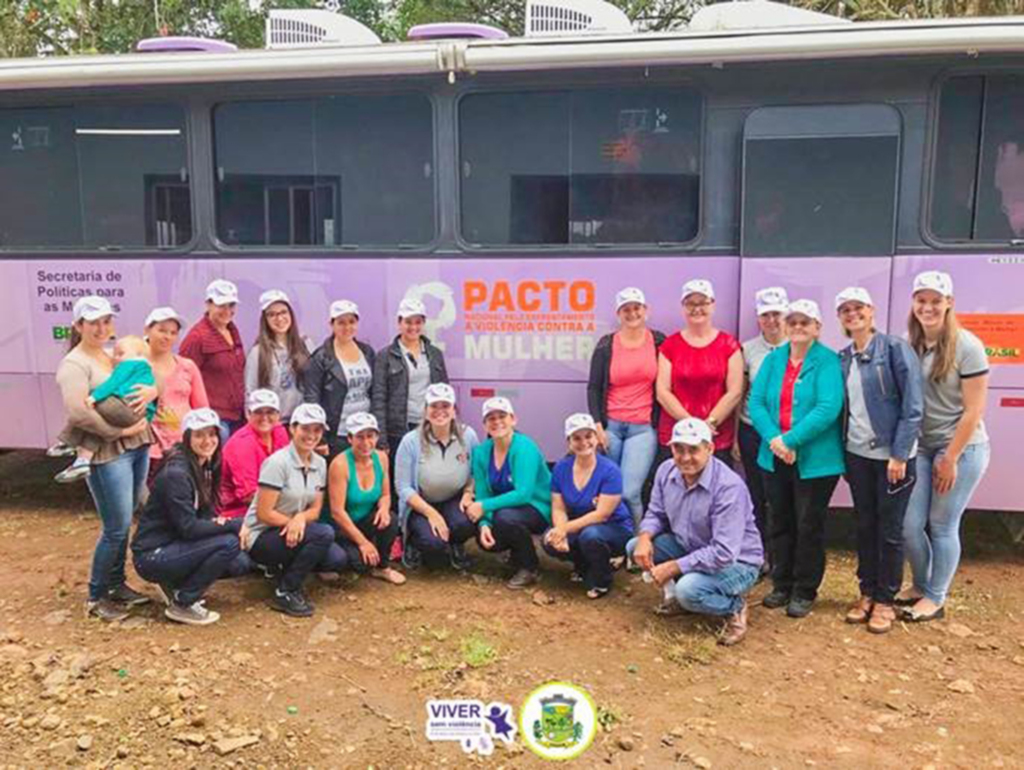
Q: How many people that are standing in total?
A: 12